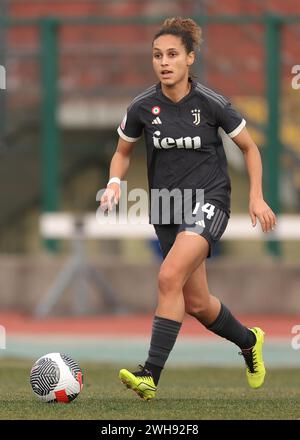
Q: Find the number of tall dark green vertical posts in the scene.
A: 2